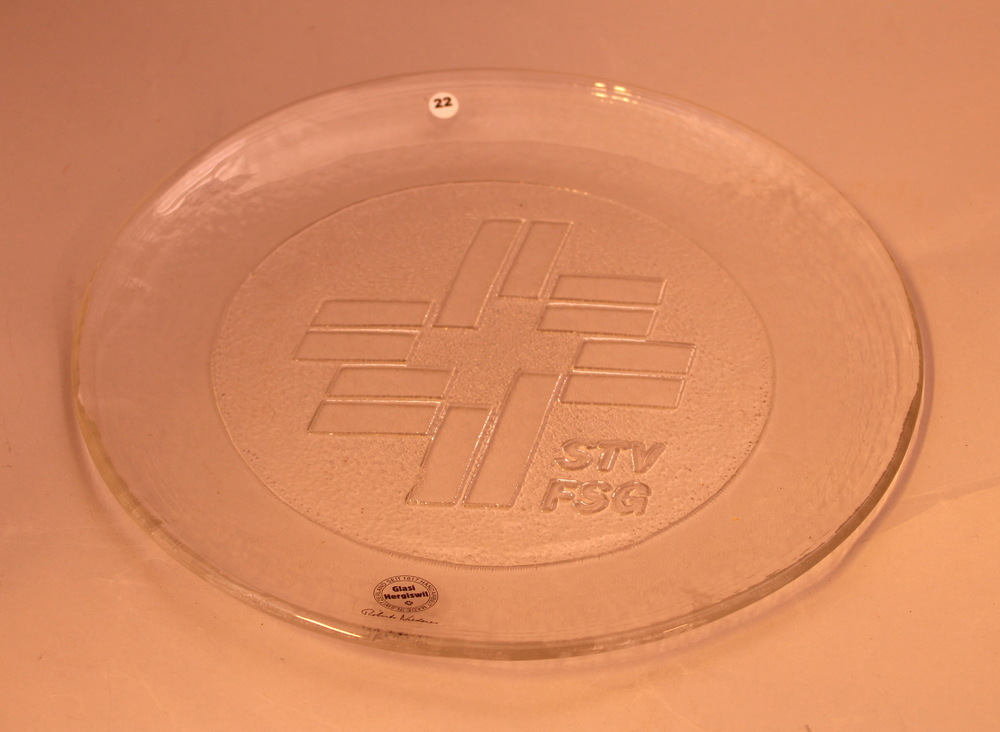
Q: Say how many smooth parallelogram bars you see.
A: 12